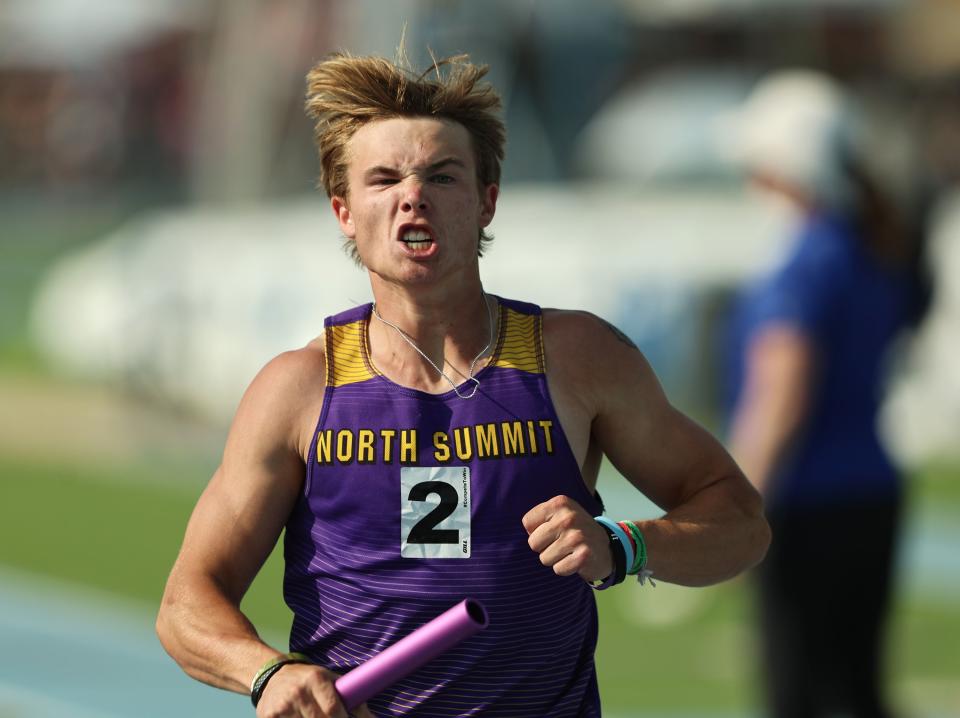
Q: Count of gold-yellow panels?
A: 2